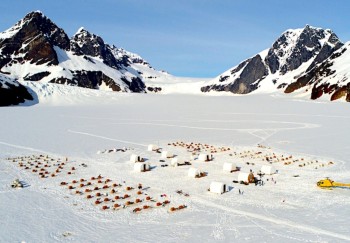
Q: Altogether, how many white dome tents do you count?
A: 11